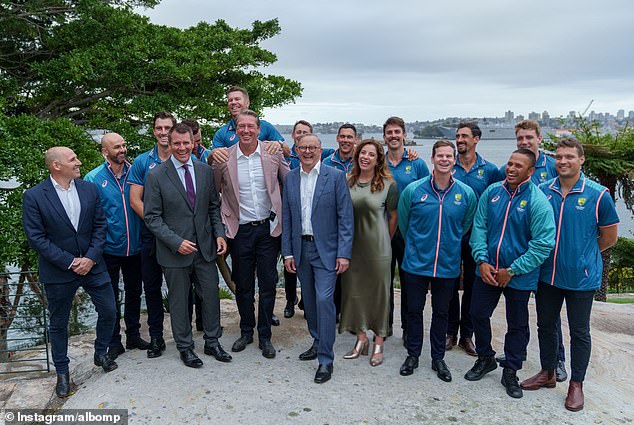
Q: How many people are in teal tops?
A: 12